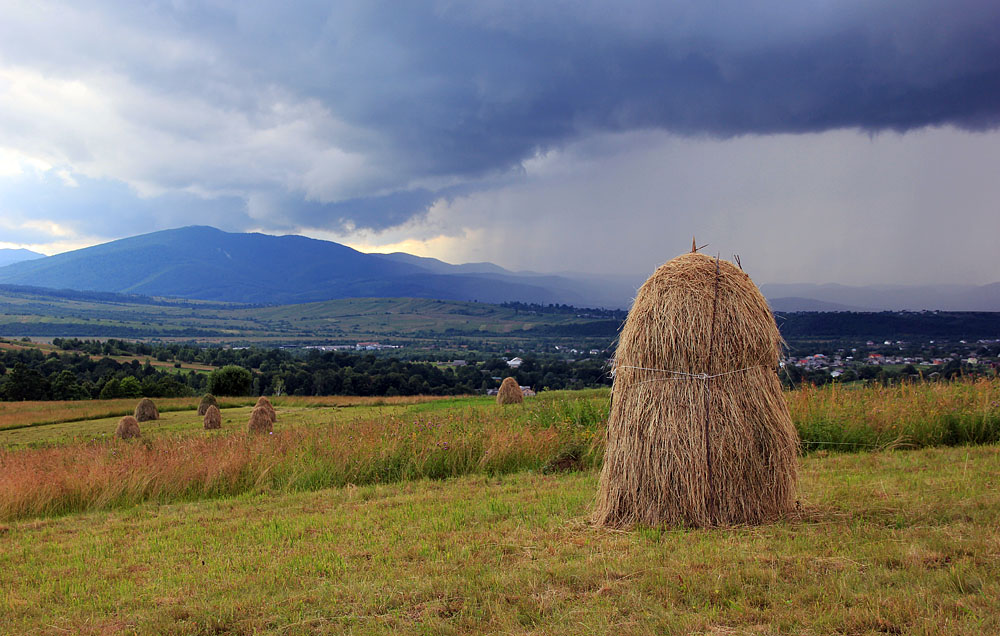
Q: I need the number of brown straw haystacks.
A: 8